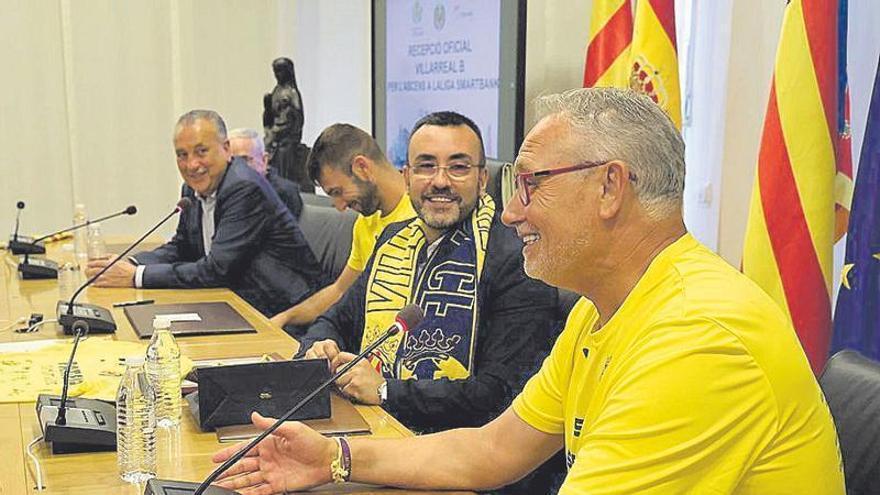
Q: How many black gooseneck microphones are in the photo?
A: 5